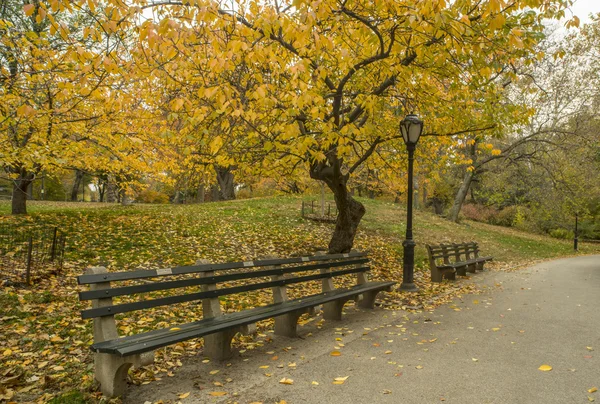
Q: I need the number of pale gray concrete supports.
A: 5